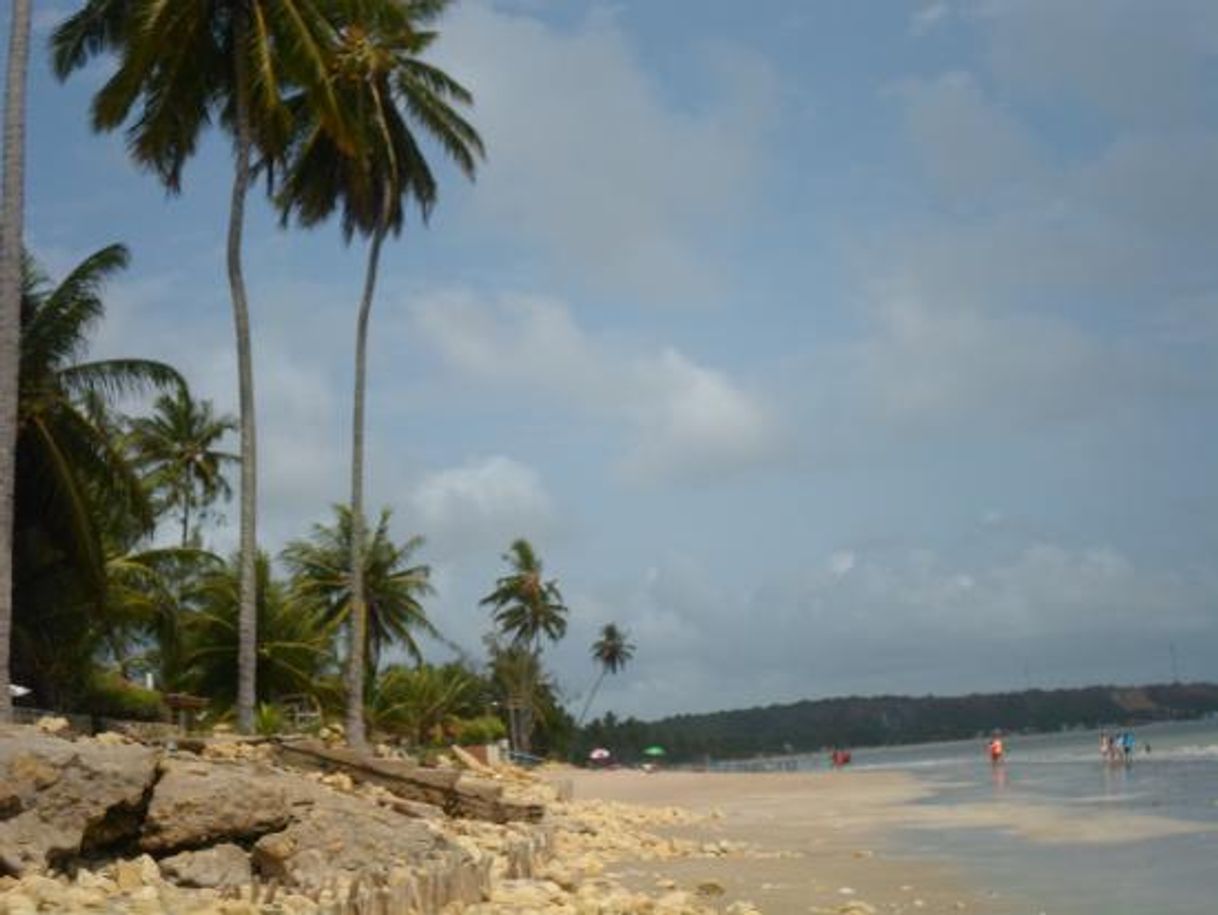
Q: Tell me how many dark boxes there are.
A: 0